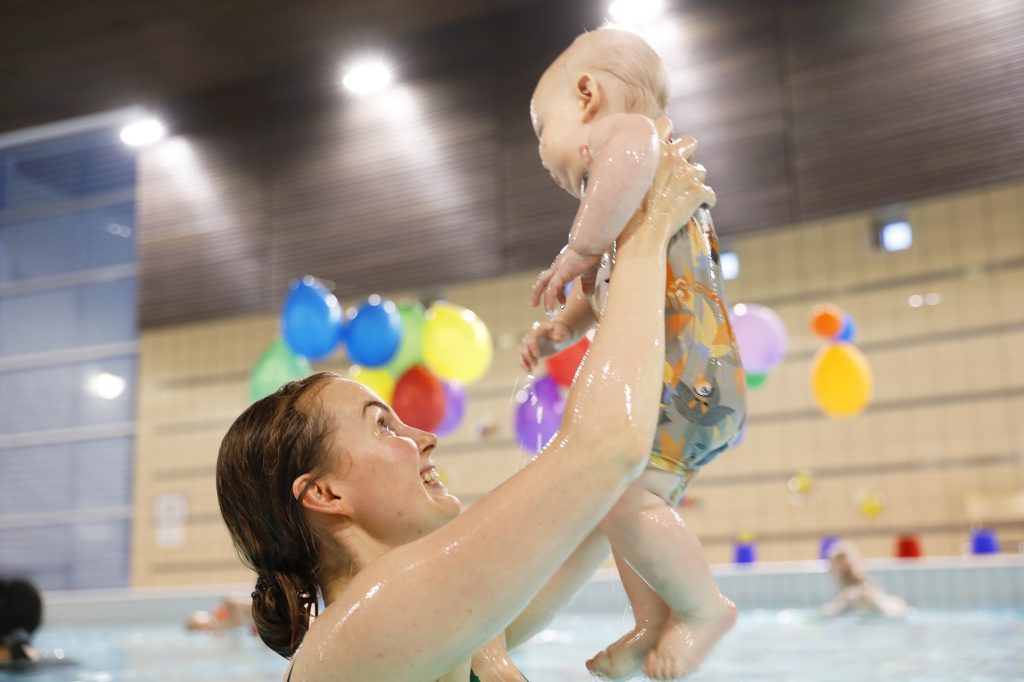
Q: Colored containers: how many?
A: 4